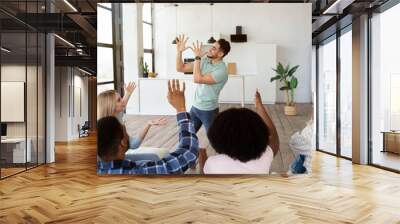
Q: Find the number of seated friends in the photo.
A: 3